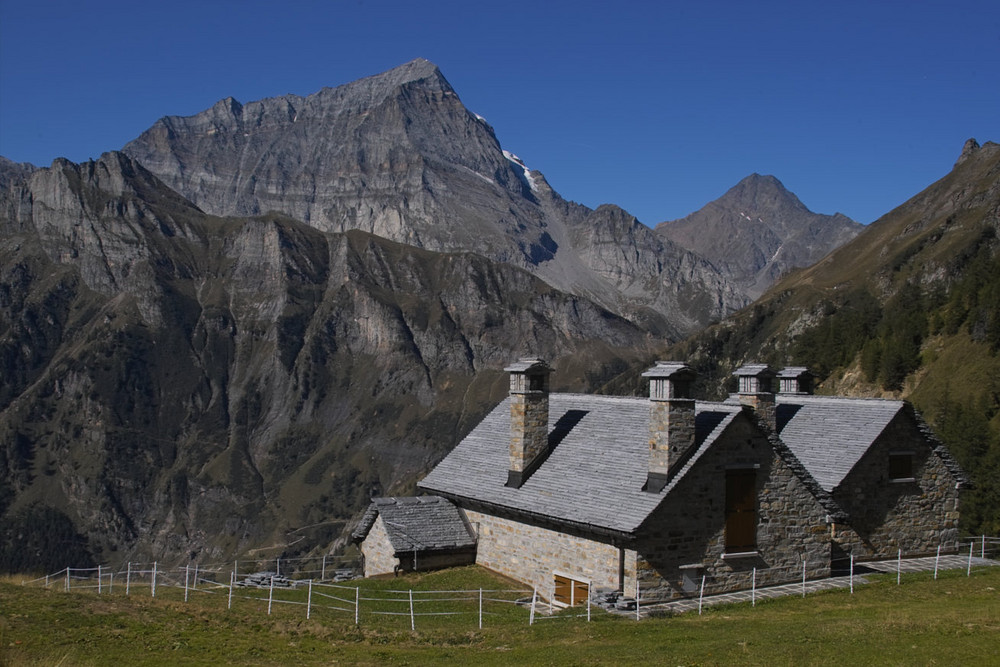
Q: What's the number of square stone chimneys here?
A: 4